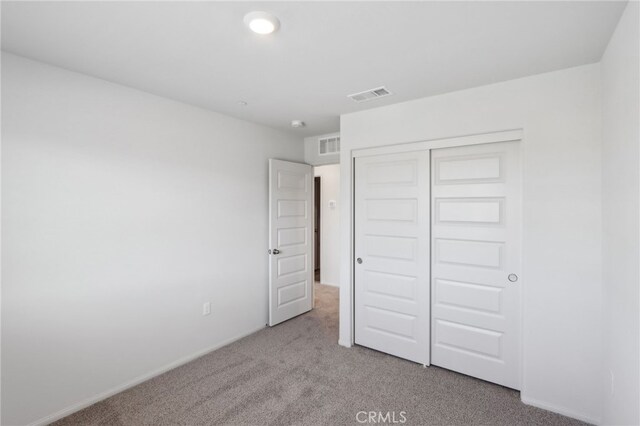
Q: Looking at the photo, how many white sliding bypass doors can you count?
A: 2